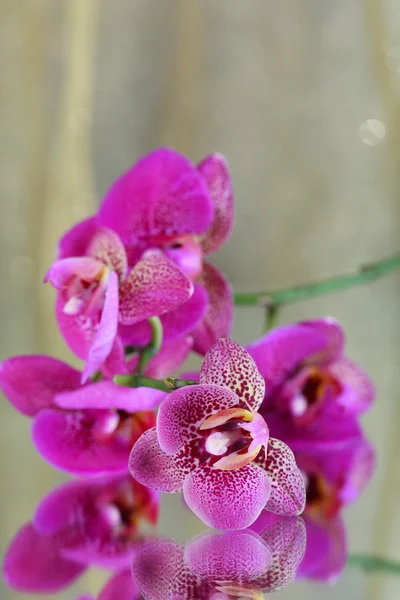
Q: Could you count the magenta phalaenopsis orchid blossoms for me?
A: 5